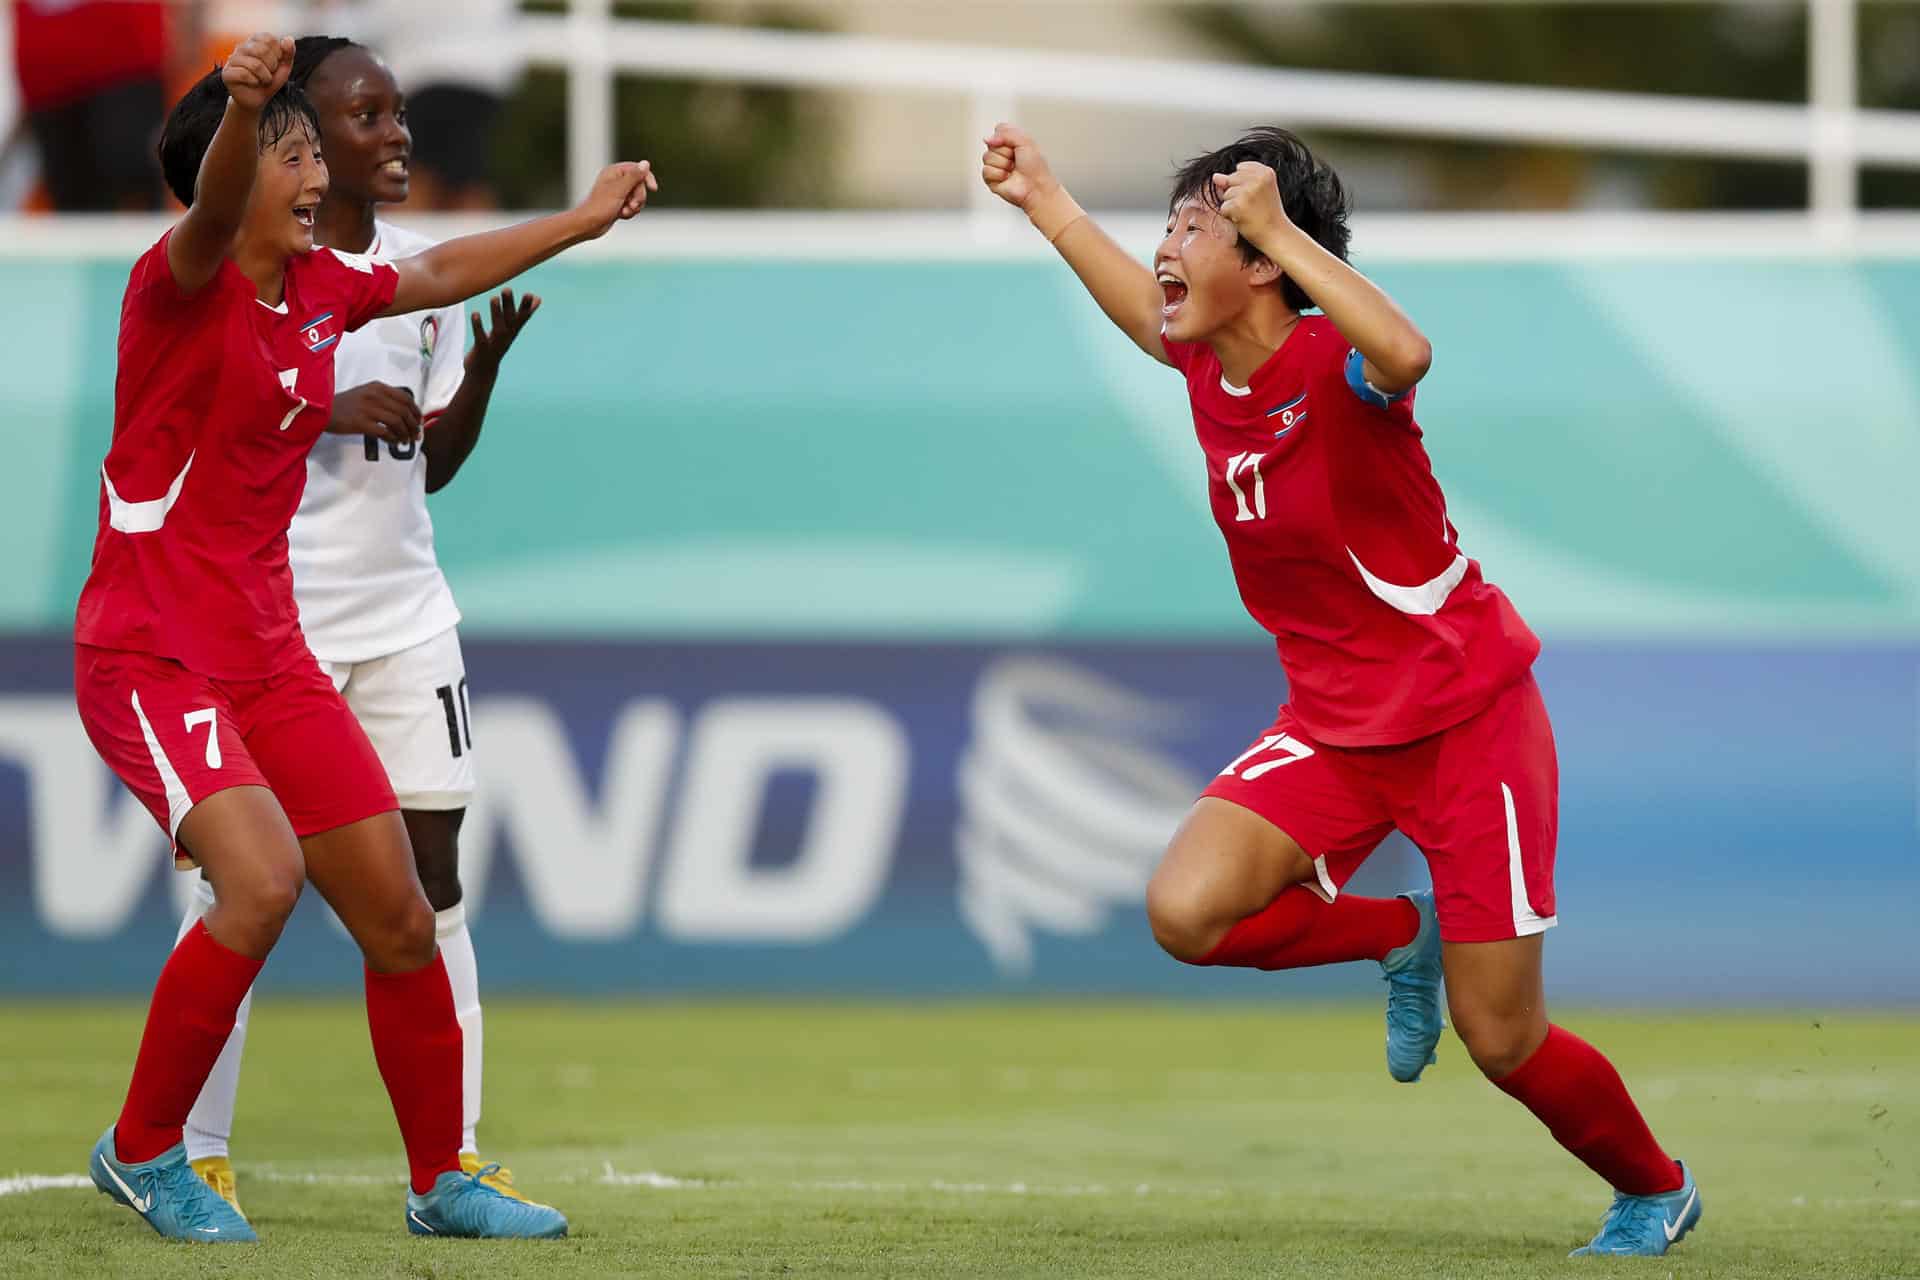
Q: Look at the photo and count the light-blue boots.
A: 4